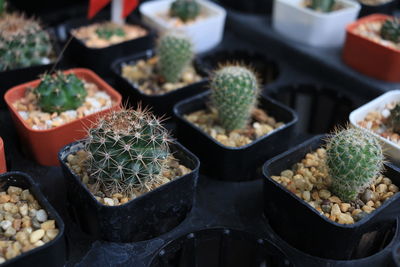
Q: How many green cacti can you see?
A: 11